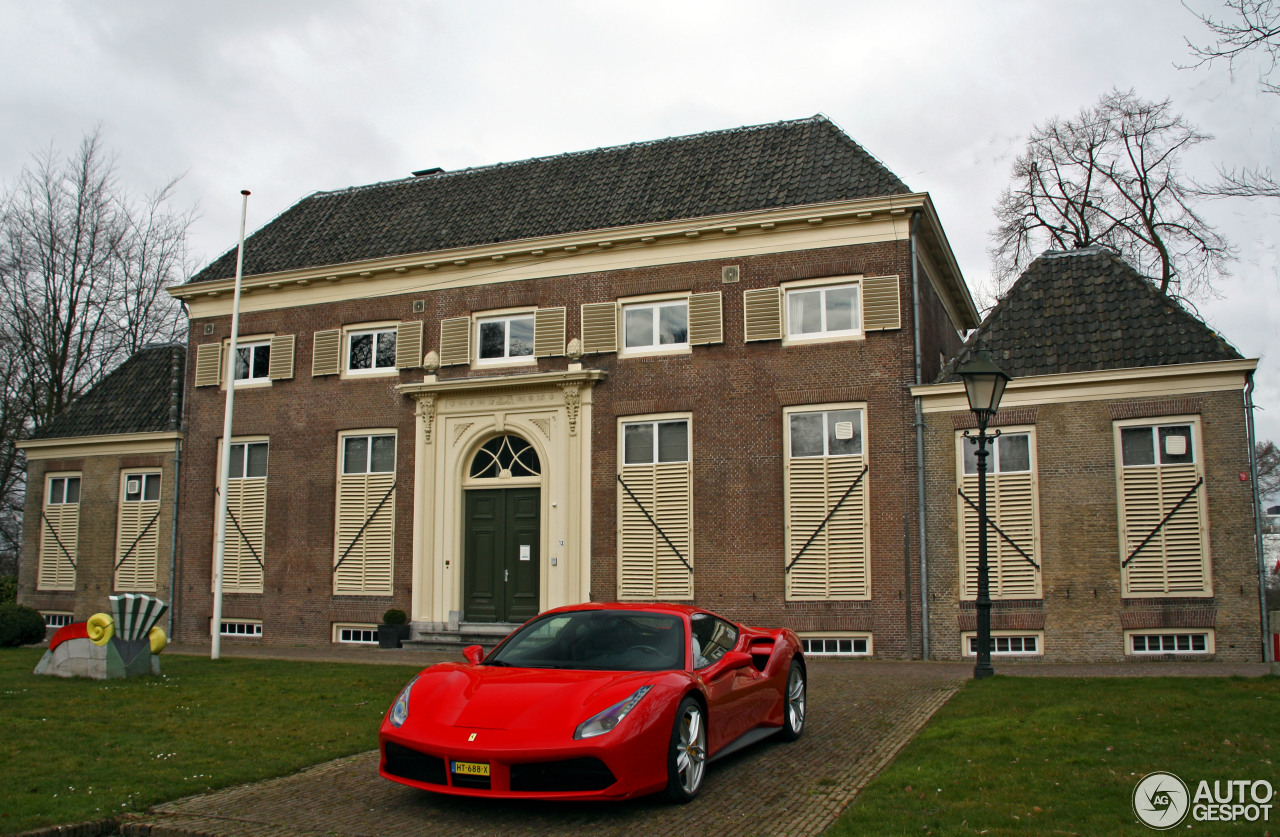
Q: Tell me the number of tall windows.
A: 8